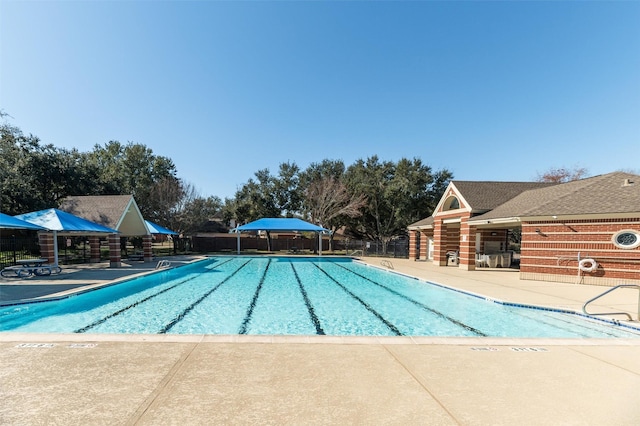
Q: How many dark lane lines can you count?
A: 6